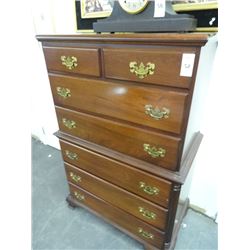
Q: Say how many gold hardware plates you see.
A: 12